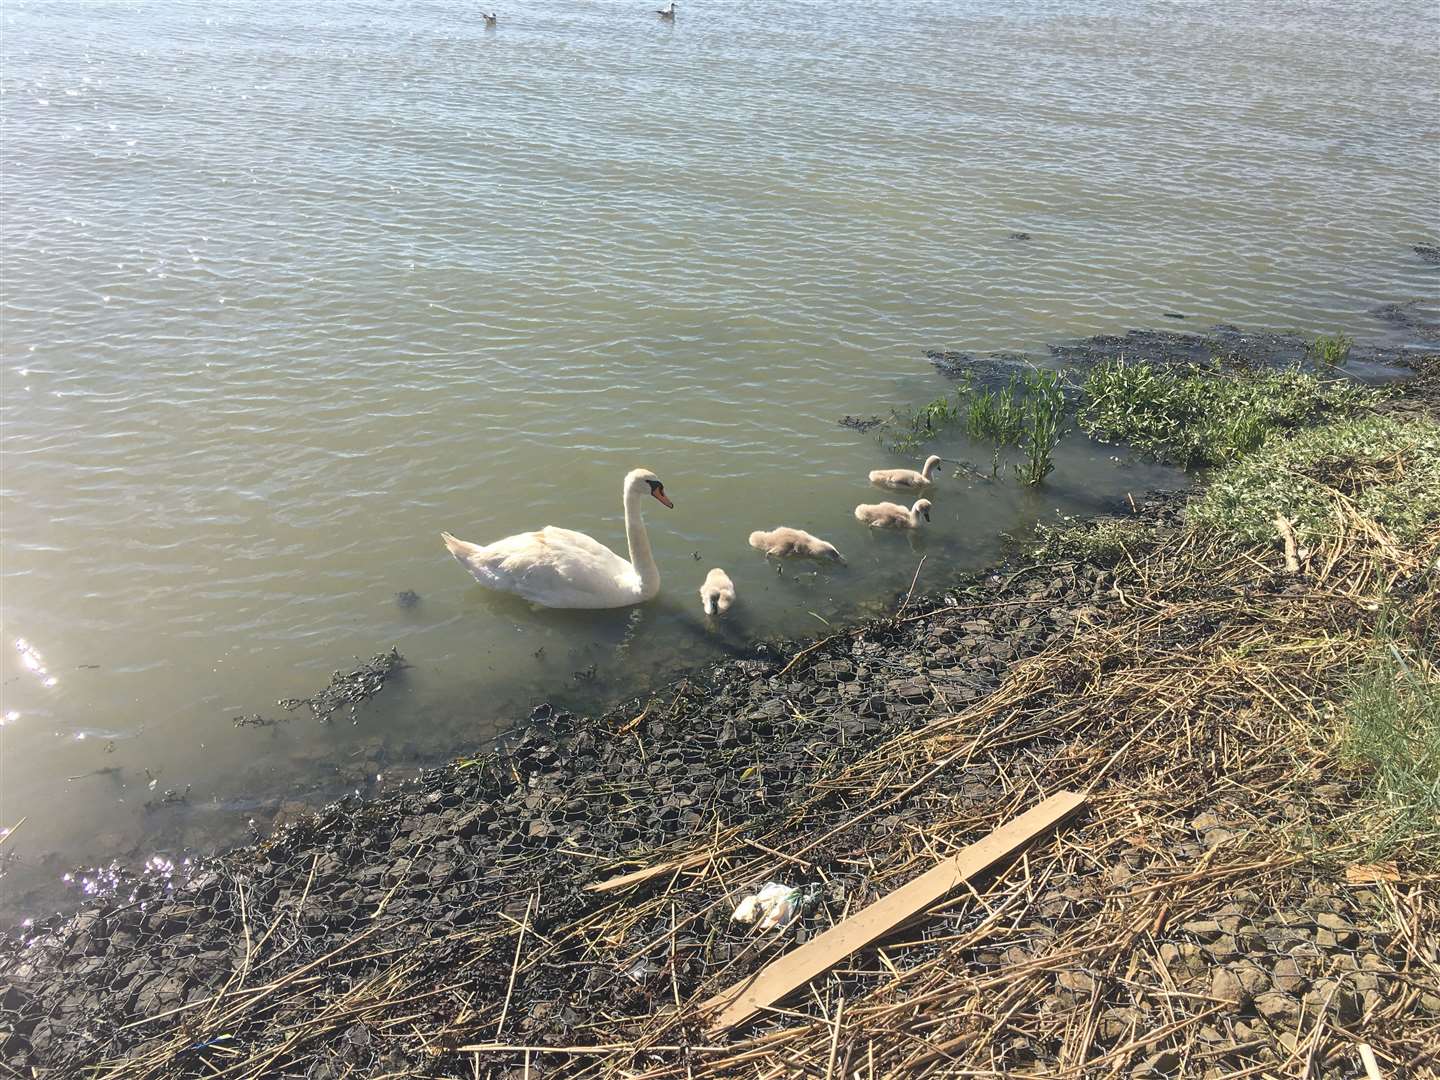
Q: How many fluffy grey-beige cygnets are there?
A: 4